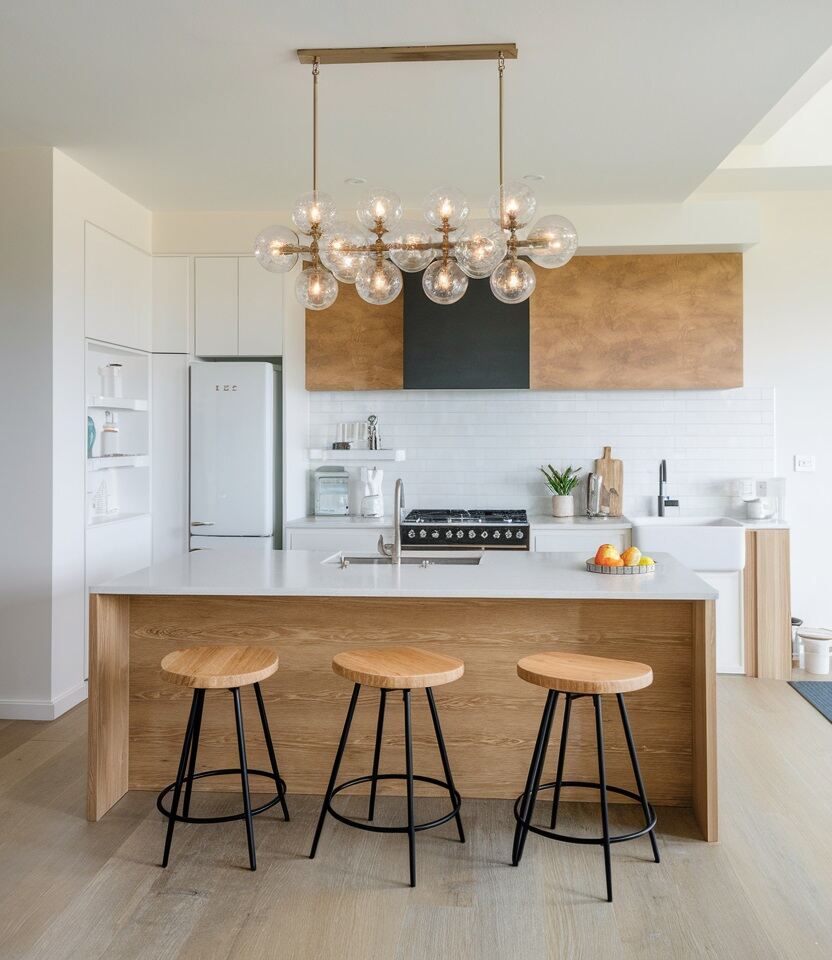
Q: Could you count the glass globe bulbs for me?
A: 14